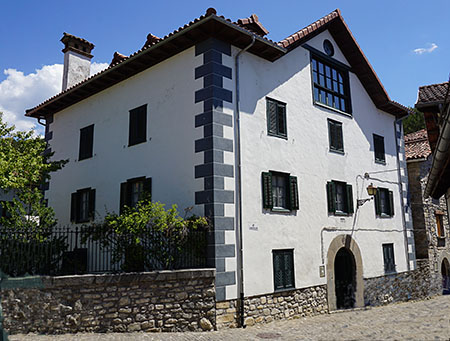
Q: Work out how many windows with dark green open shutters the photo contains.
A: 5